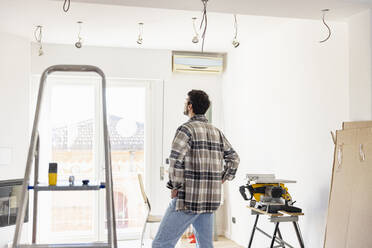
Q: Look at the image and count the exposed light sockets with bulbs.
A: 5